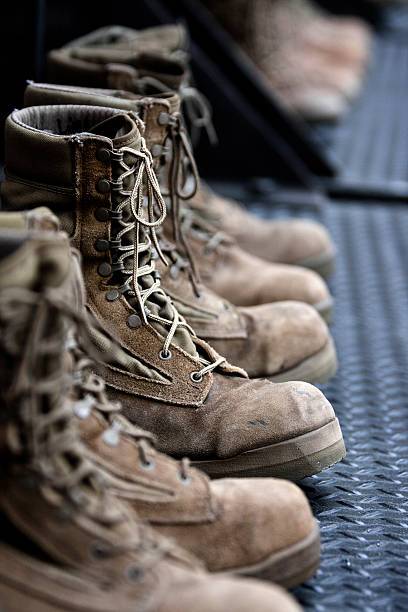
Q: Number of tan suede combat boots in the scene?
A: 6